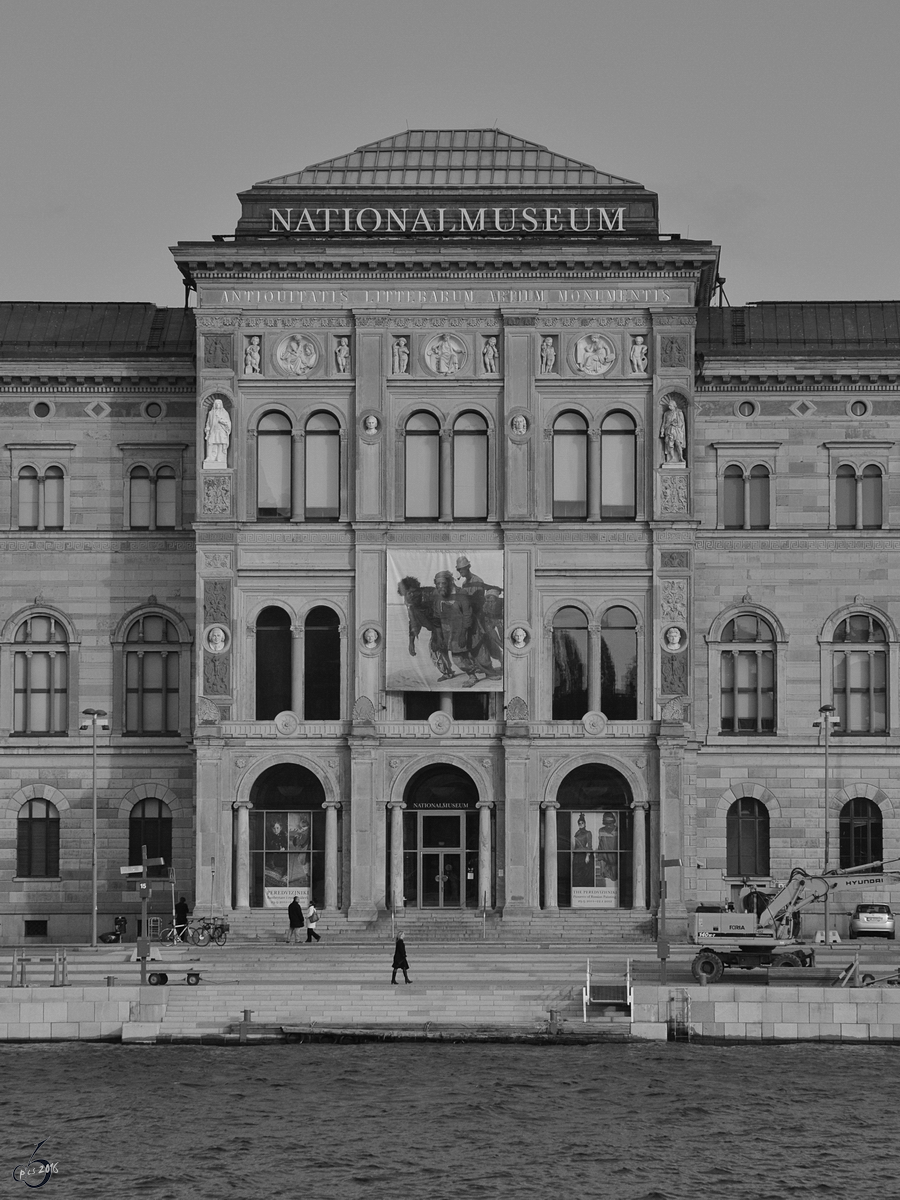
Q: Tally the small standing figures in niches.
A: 6